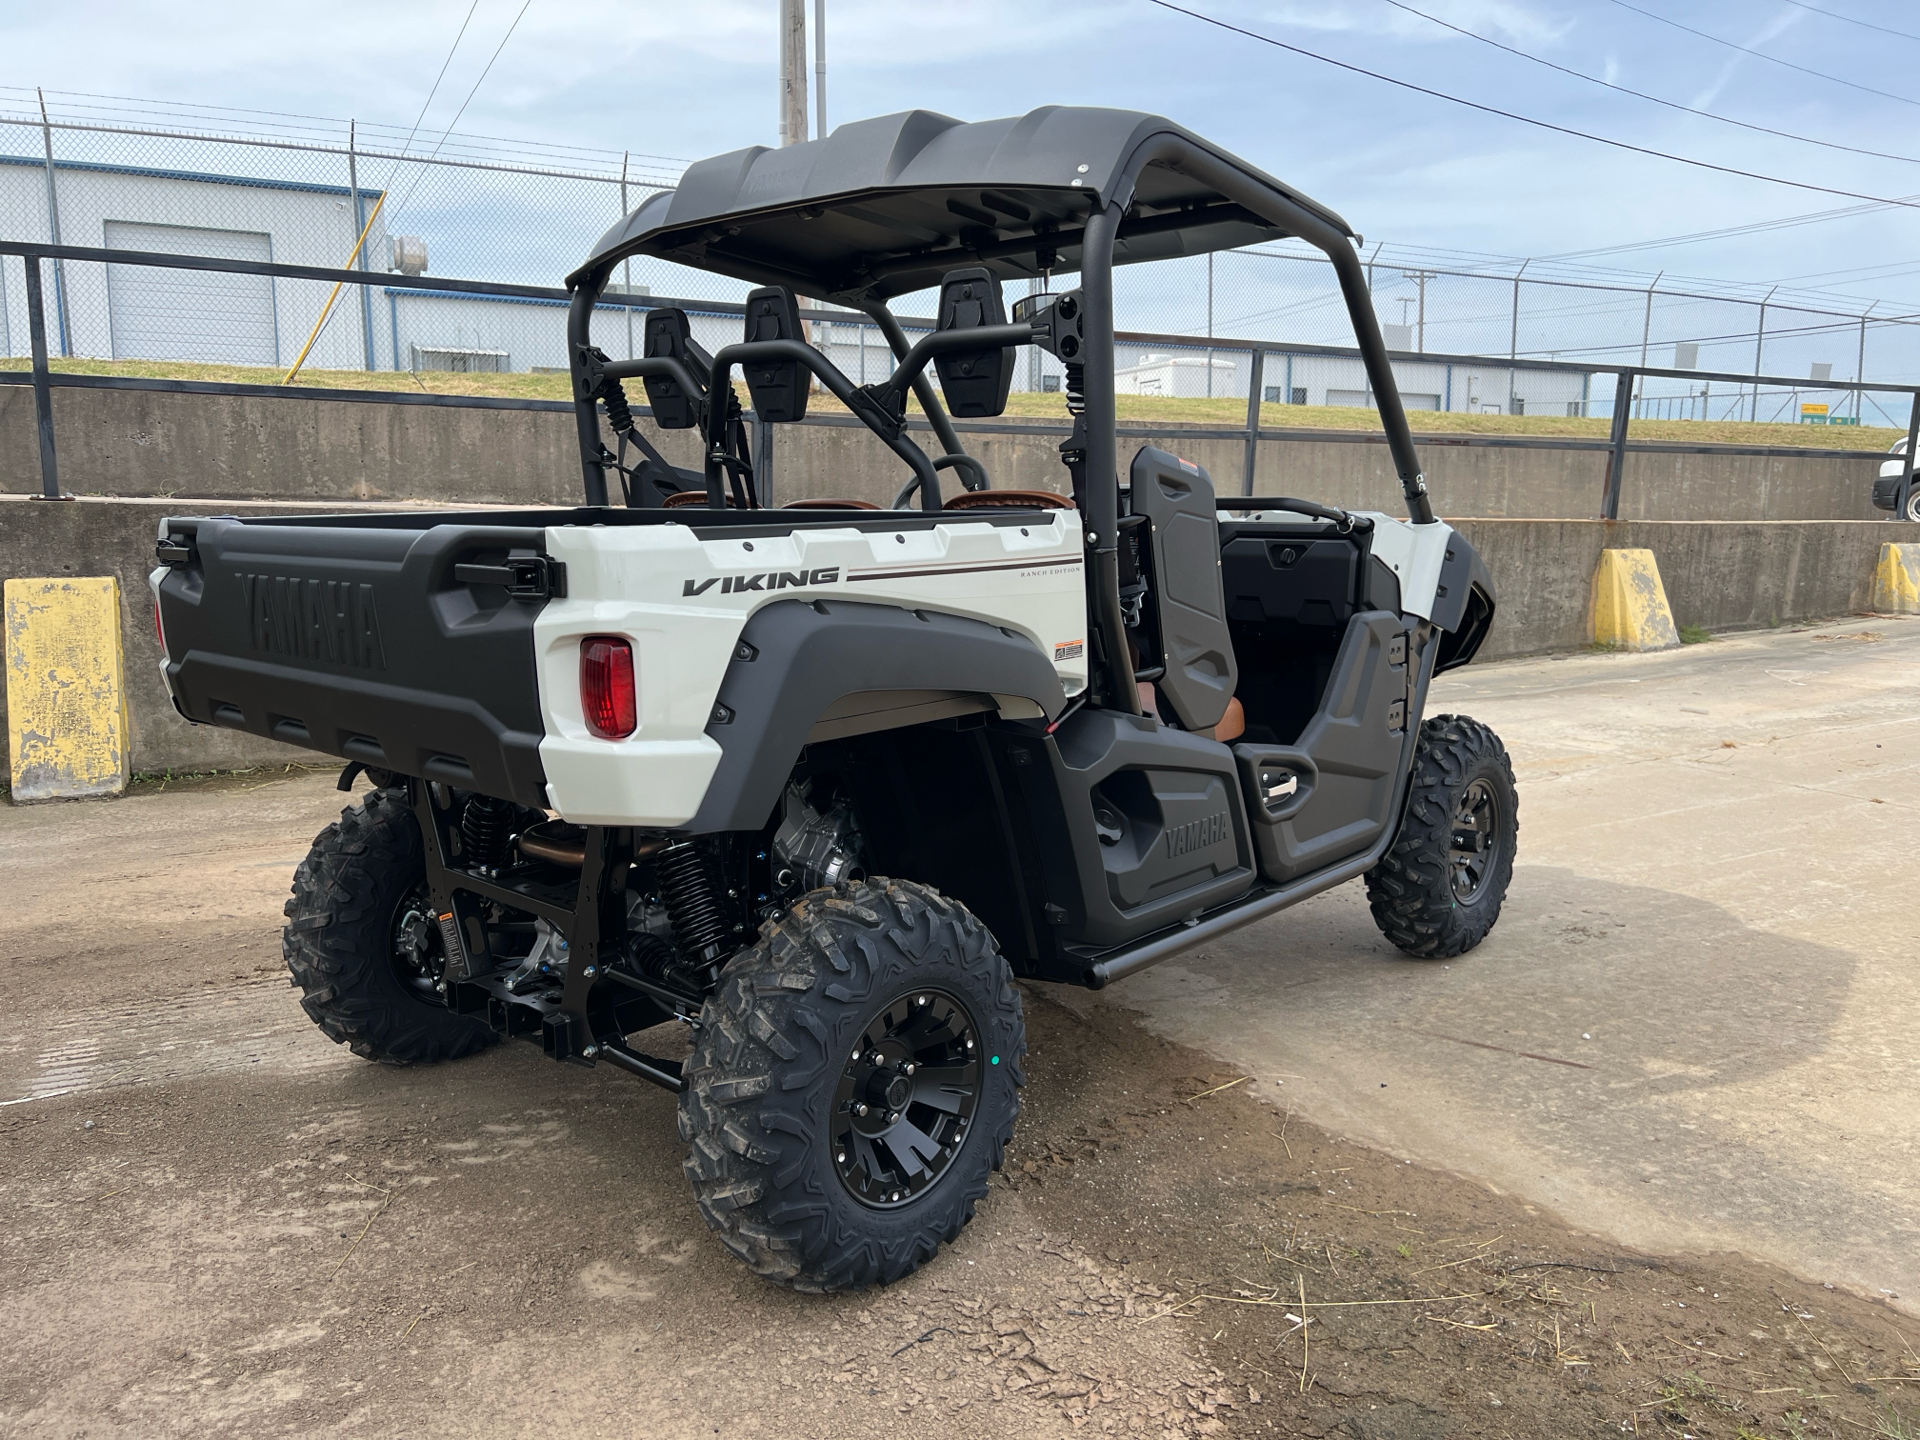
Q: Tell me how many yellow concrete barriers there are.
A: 3